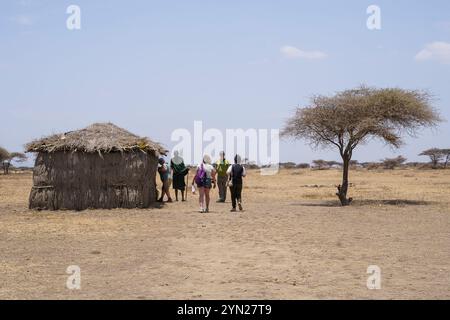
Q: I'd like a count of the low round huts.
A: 1